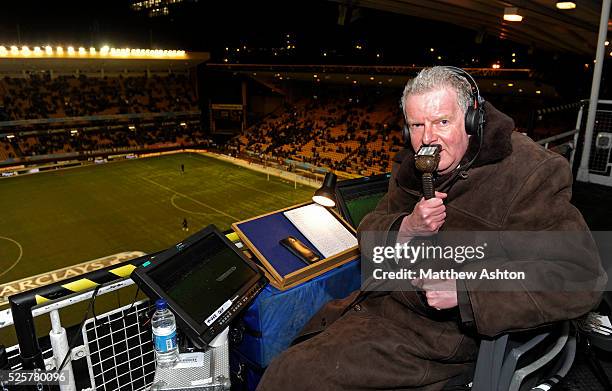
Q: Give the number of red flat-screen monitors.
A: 0